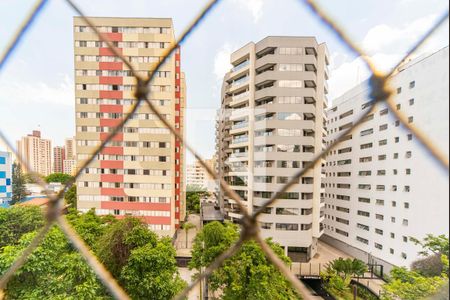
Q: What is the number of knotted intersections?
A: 4